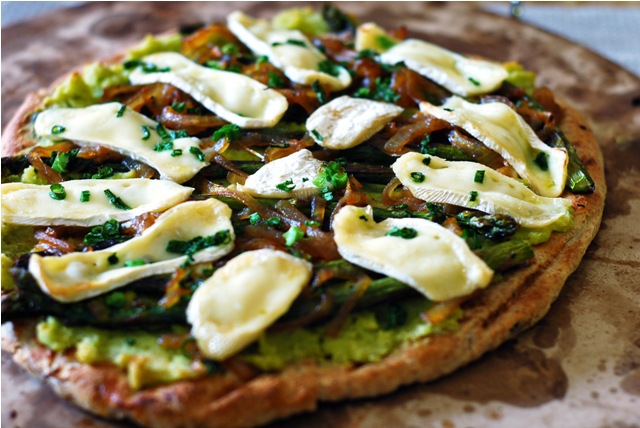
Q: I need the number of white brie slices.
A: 12